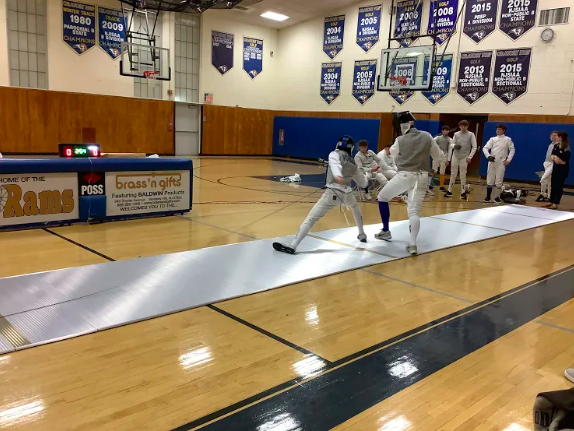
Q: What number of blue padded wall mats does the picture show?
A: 3